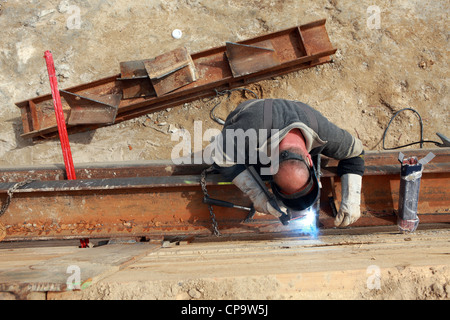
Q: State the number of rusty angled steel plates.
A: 4